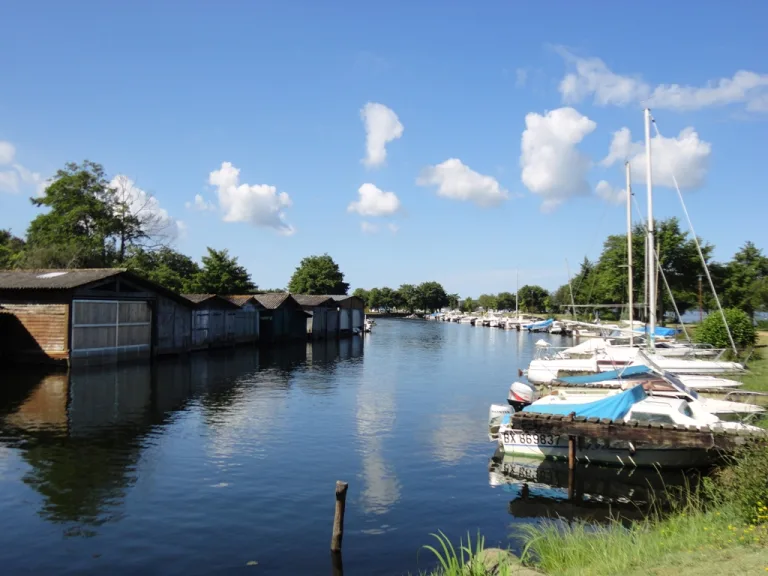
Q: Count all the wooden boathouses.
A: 6